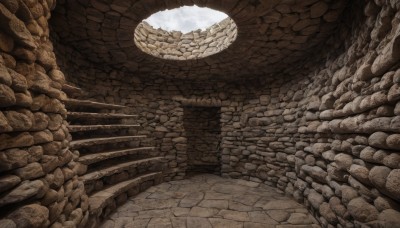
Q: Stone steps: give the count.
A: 8